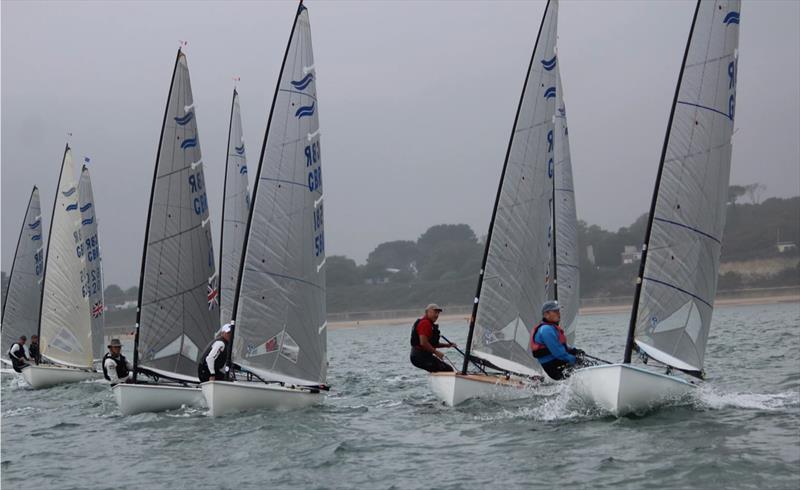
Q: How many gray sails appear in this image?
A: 8